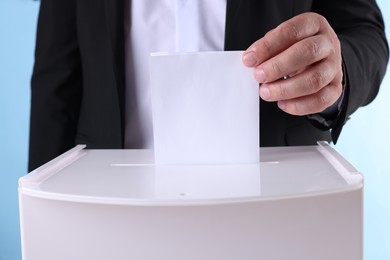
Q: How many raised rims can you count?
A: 2